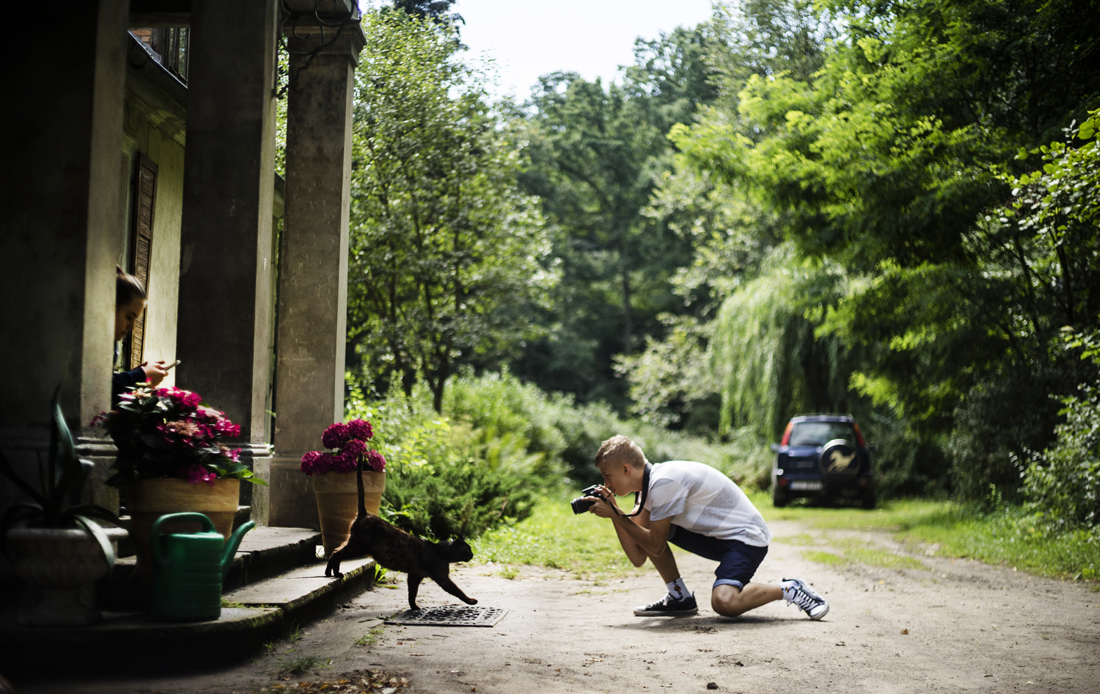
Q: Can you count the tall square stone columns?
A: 3